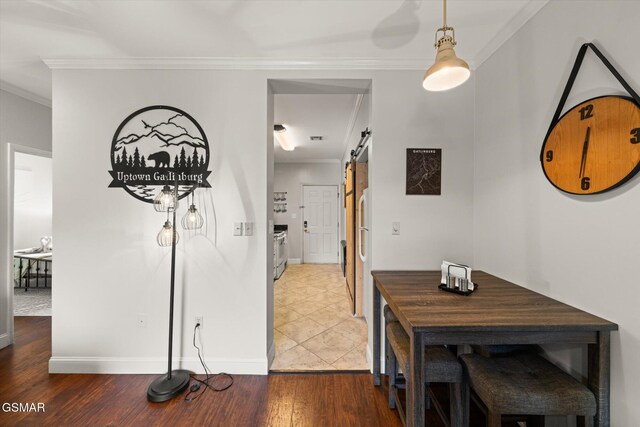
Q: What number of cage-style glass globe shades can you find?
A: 3